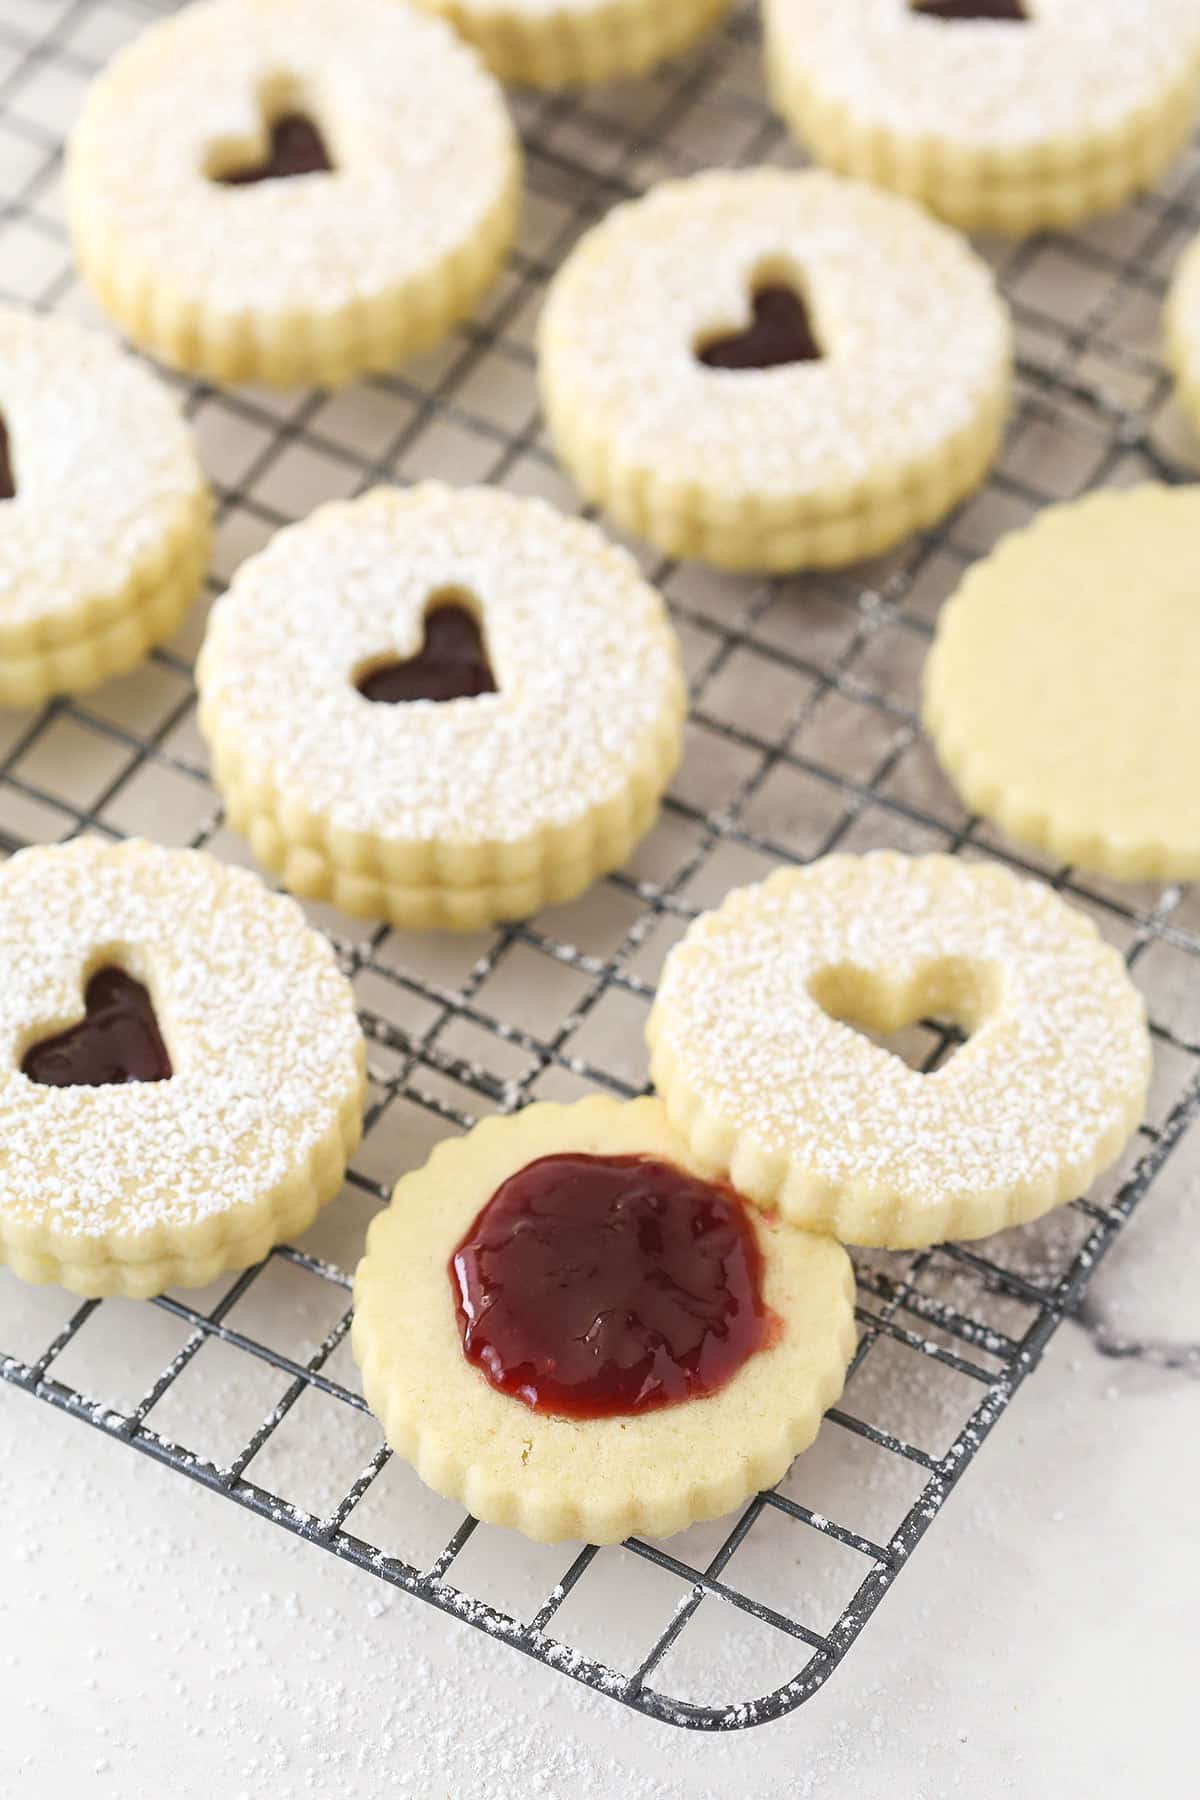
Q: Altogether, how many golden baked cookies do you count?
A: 11